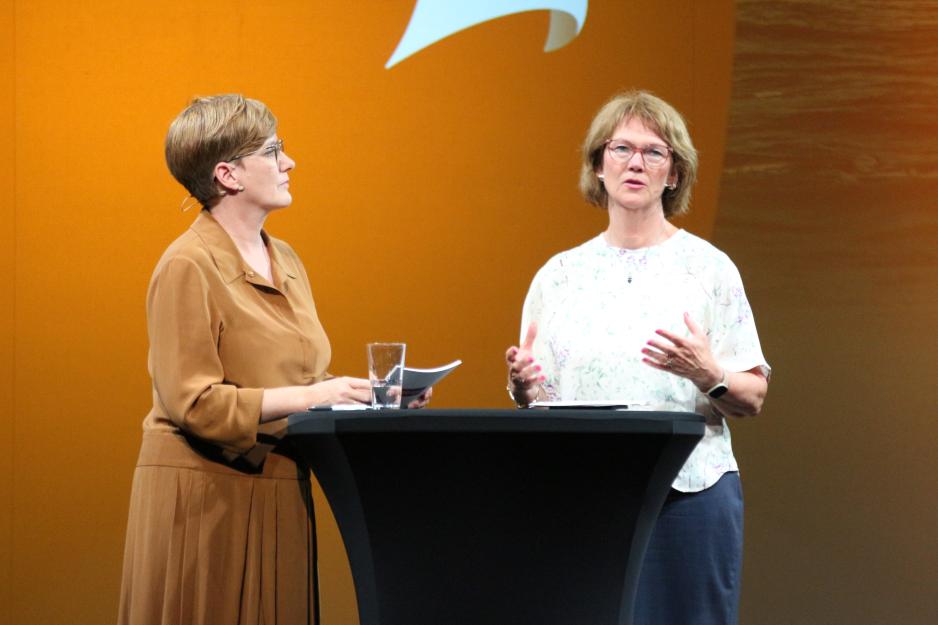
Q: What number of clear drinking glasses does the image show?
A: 1